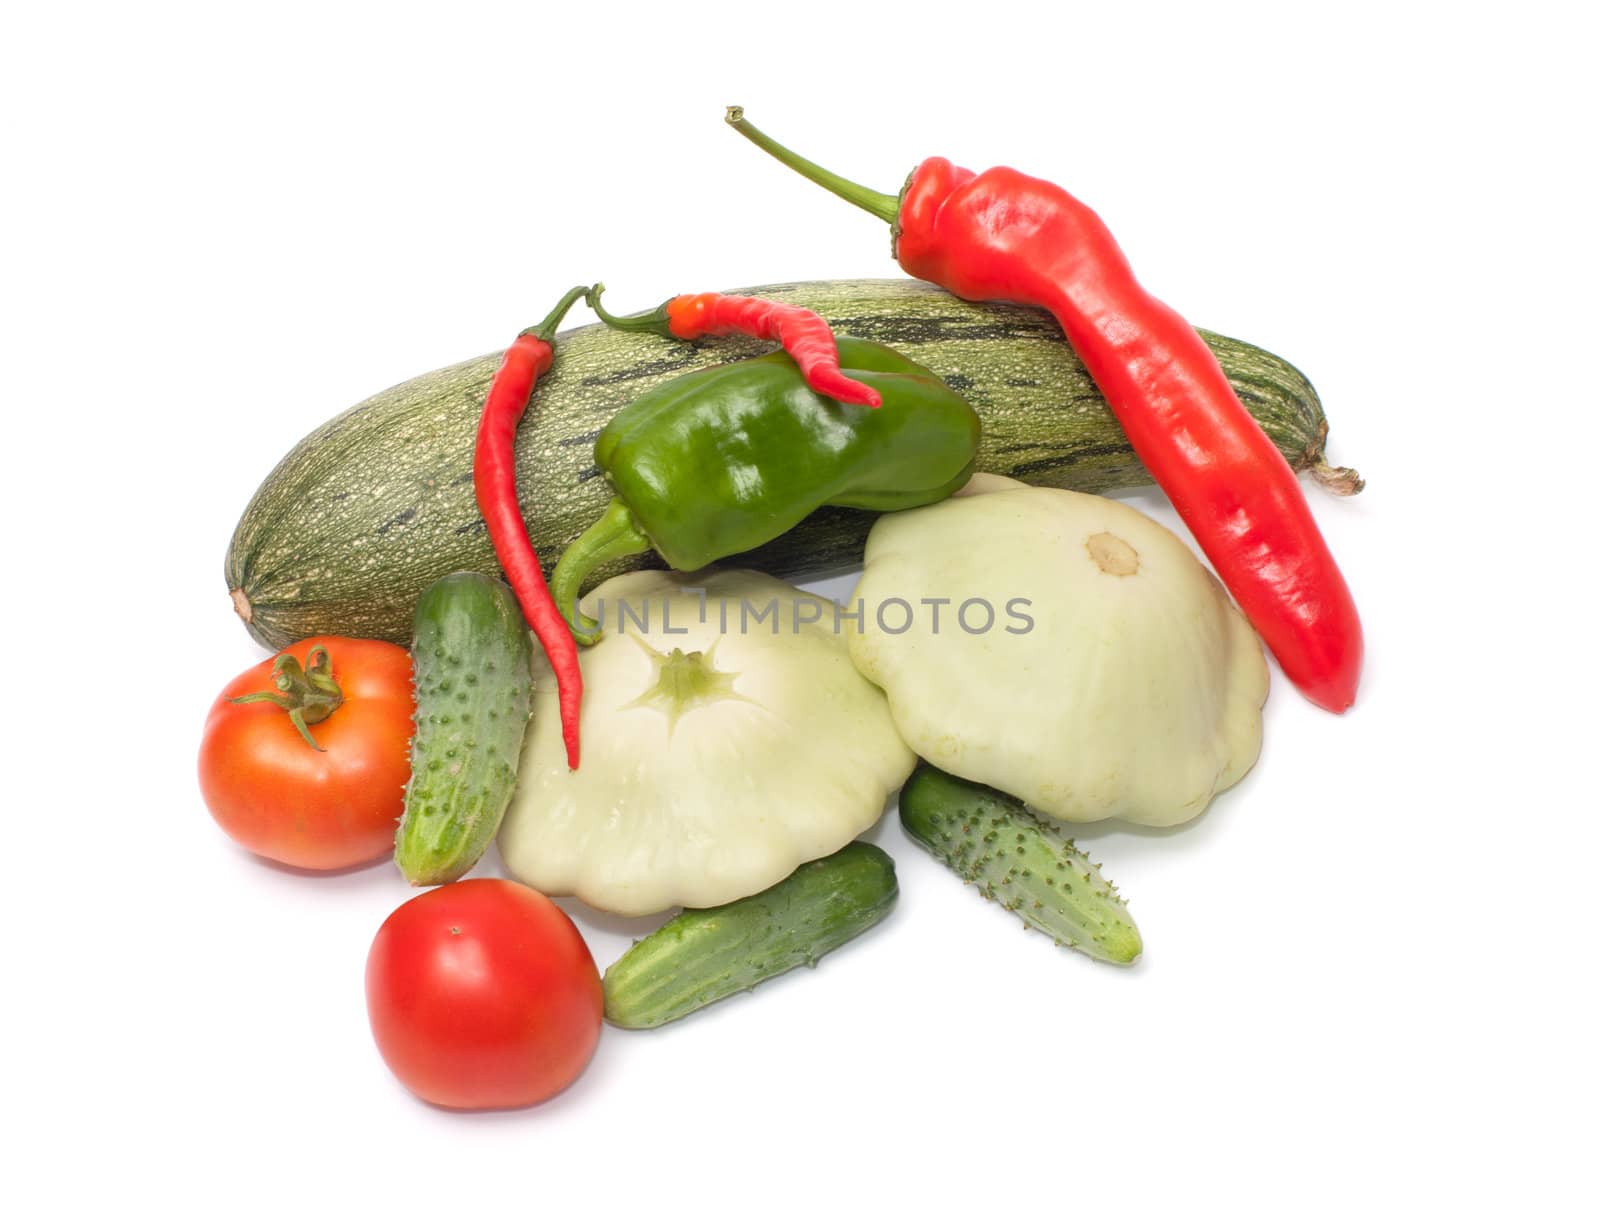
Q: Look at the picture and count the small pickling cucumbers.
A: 3